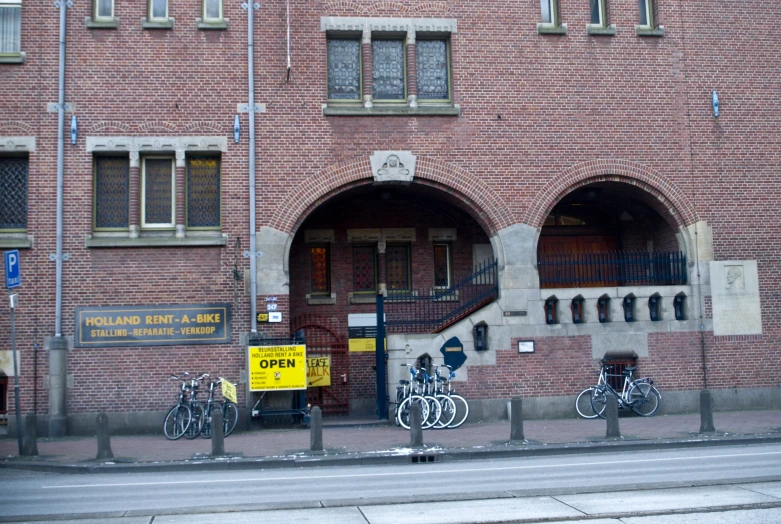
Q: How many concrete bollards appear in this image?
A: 8